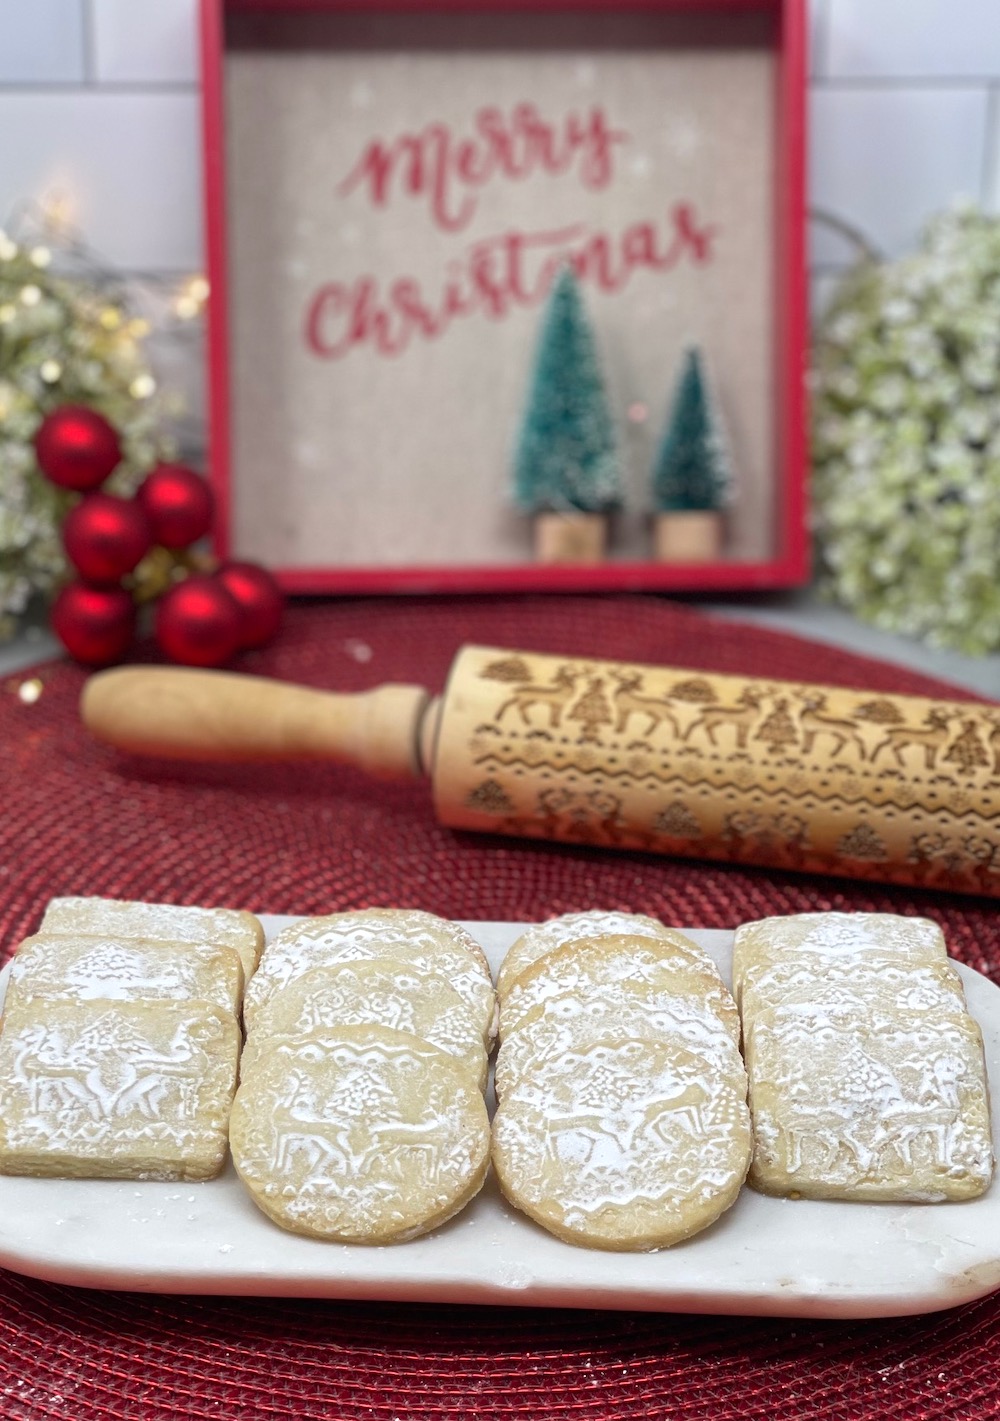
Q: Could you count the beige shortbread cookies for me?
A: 13